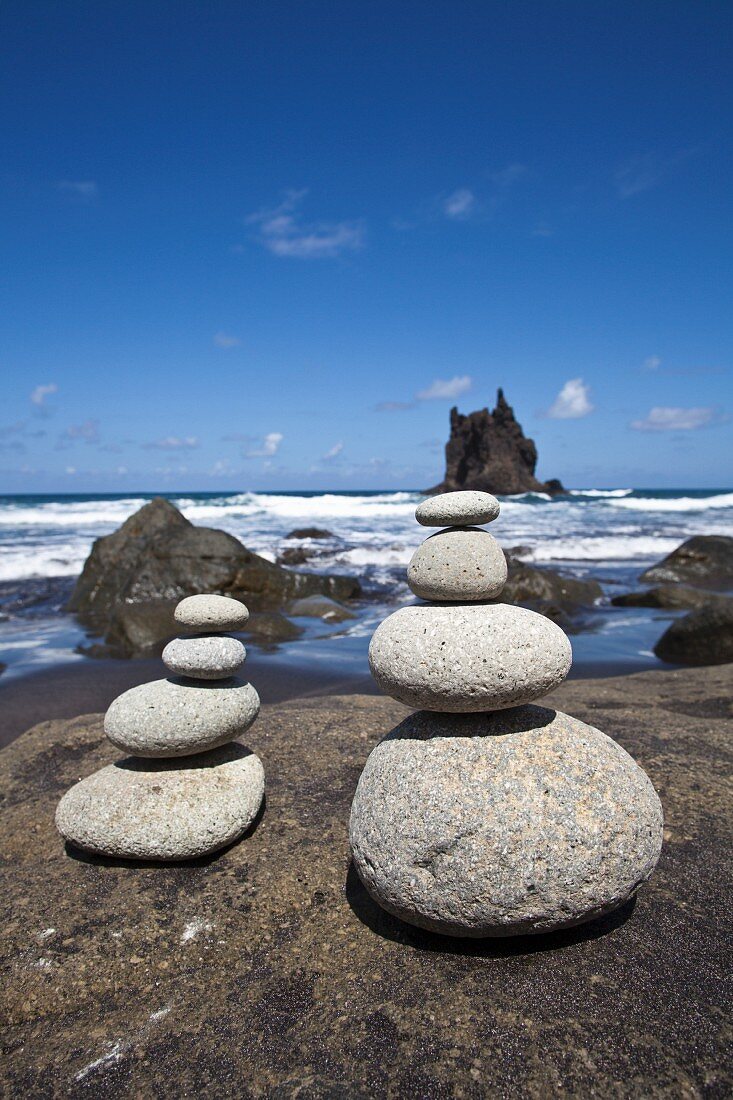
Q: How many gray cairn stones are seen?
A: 8